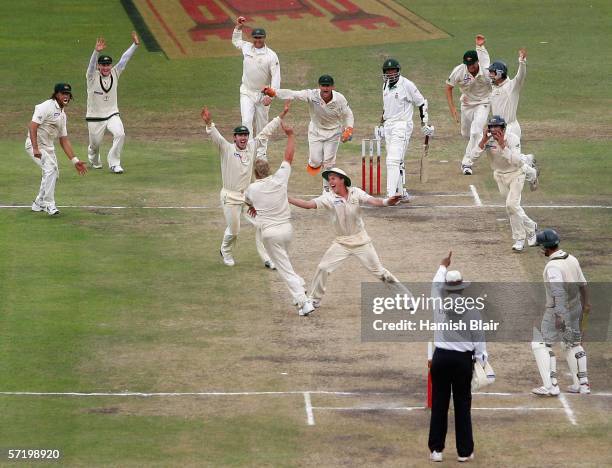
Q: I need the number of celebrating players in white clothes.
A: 10